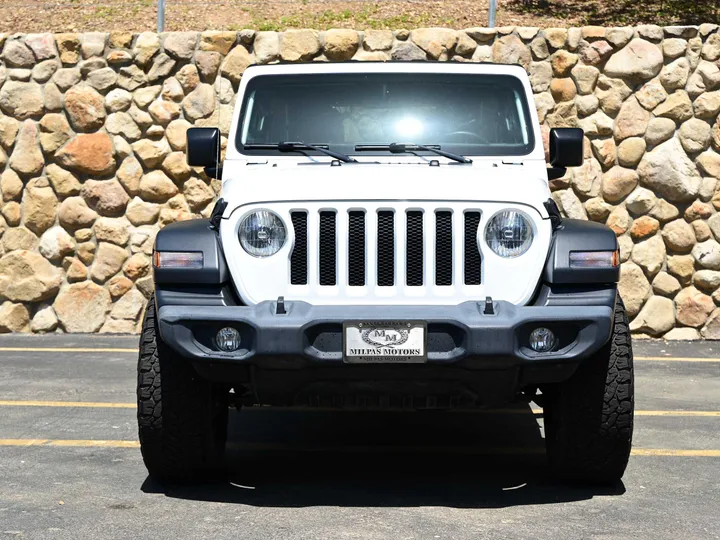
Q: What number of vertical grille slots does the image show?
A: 7